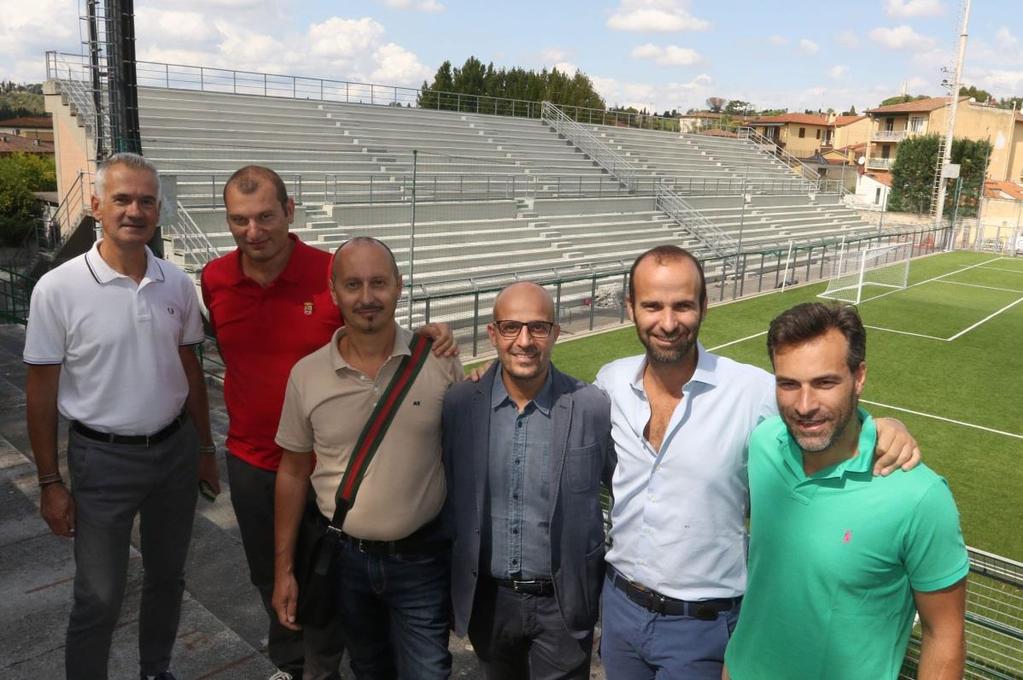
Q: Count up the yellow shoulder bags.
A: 0